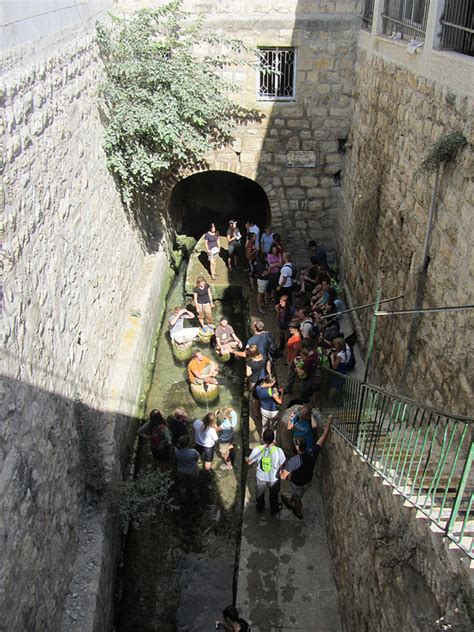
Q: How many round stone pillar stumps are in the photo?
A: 4